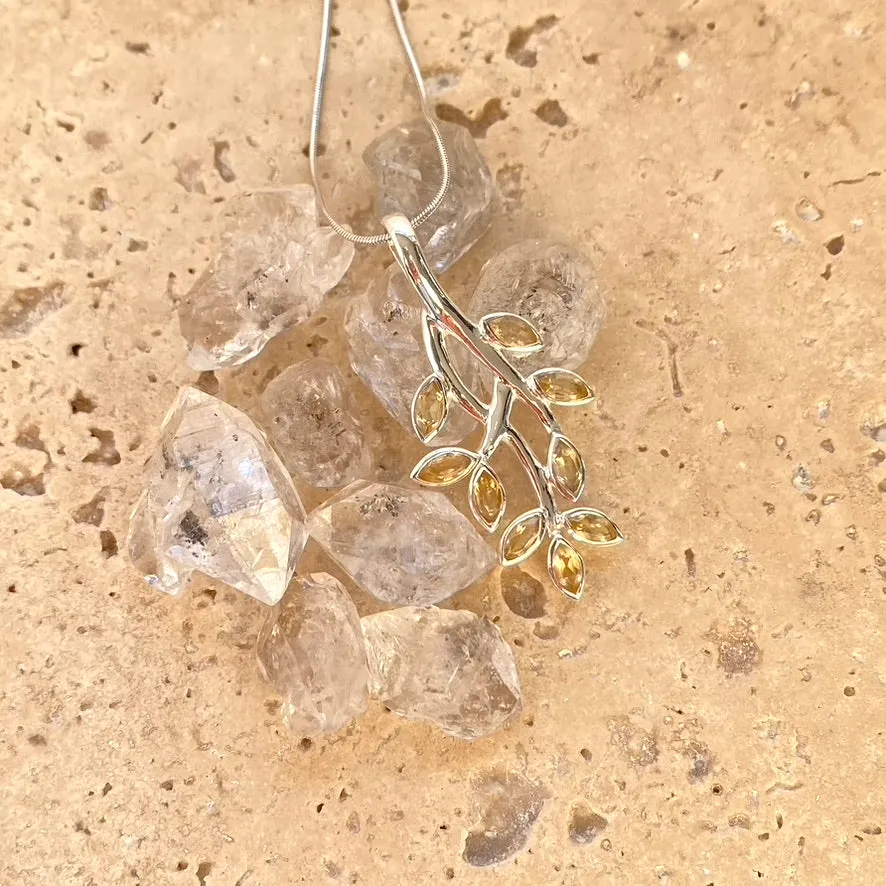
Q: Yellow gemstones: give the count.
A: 9